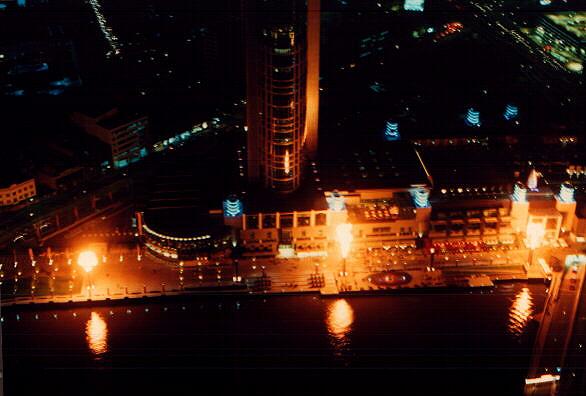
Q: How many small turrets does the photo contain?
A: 8